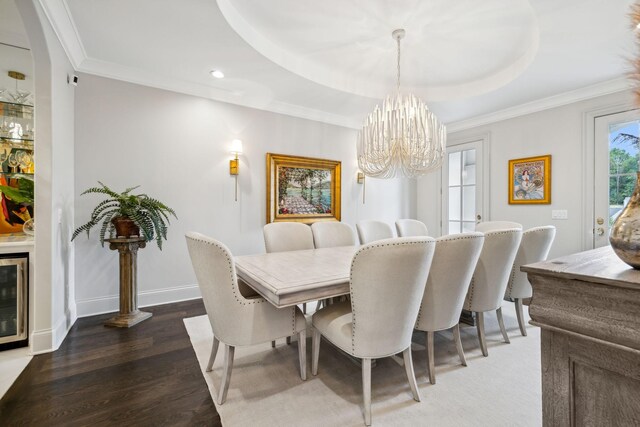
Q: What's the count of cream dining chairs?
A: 10